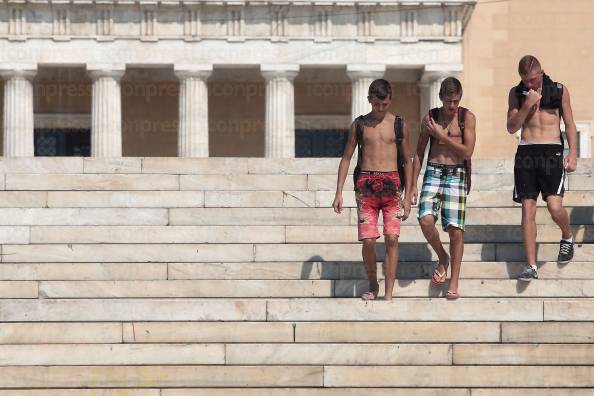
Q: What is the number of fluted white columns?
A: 6